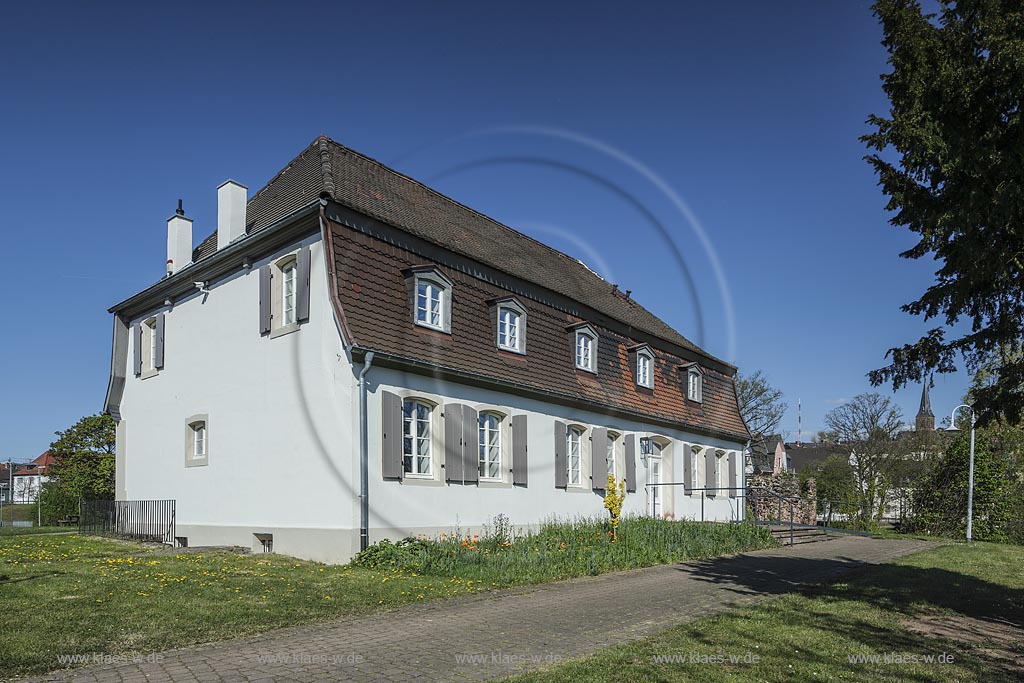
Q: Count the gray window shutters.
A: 14